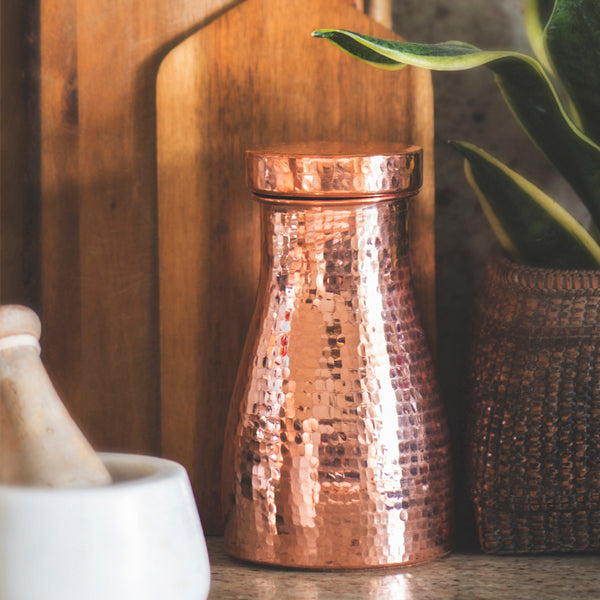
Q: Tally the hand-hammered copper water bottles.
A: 1